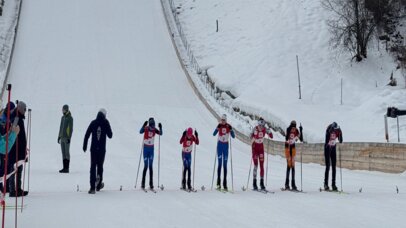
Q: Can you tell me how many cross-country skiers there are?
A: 6